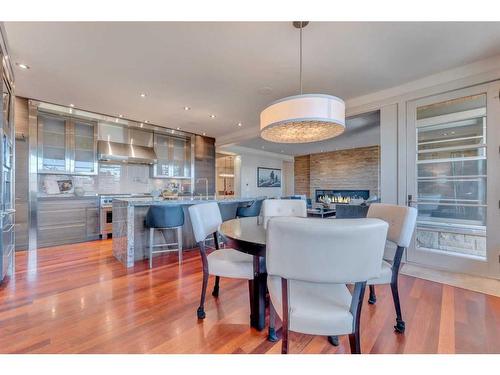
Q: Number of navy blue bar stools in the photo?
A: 2